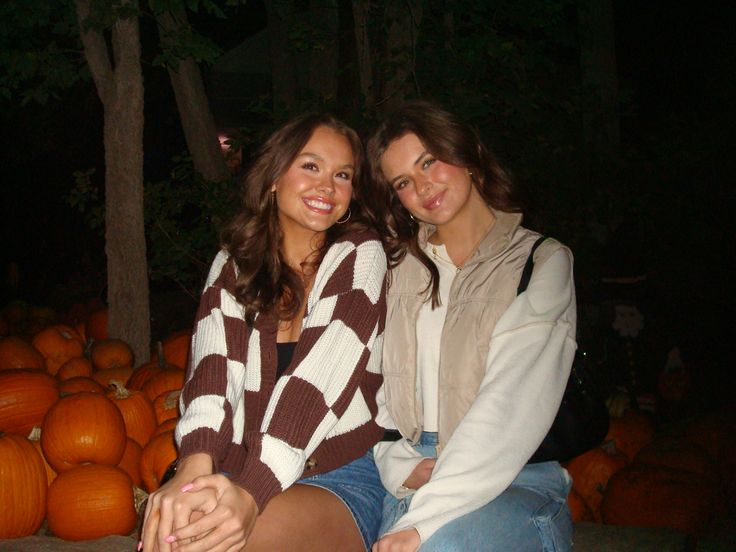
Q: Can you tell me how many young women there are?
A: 2